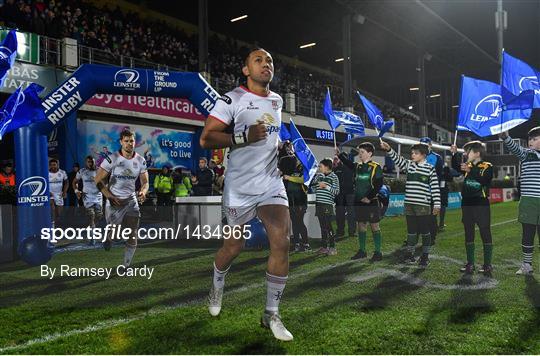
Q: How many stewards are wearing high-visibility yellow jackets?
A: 2